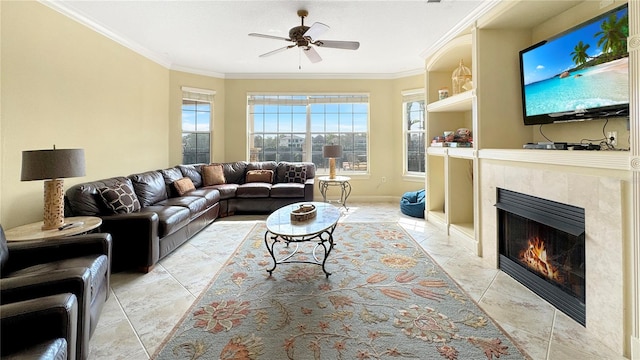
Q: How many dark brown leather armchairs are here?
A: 2